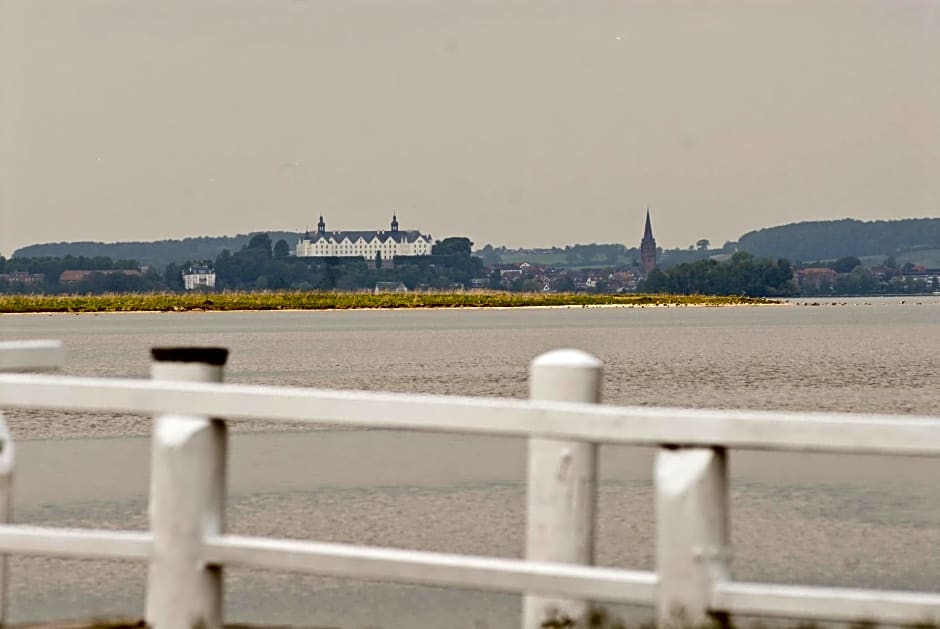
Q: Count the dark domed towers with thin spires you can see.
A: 2